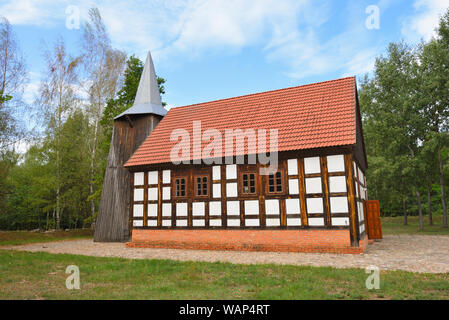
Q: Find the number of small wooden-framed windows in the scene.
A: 4